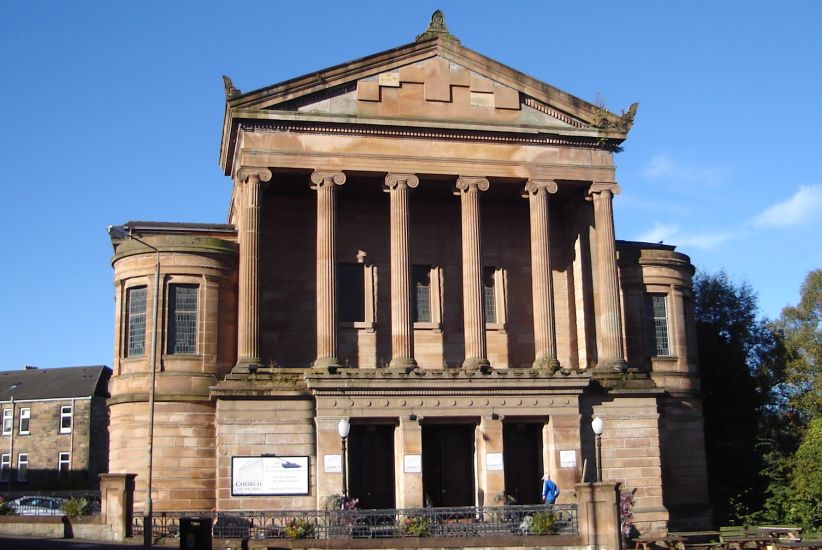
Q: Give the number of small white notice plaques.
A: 4